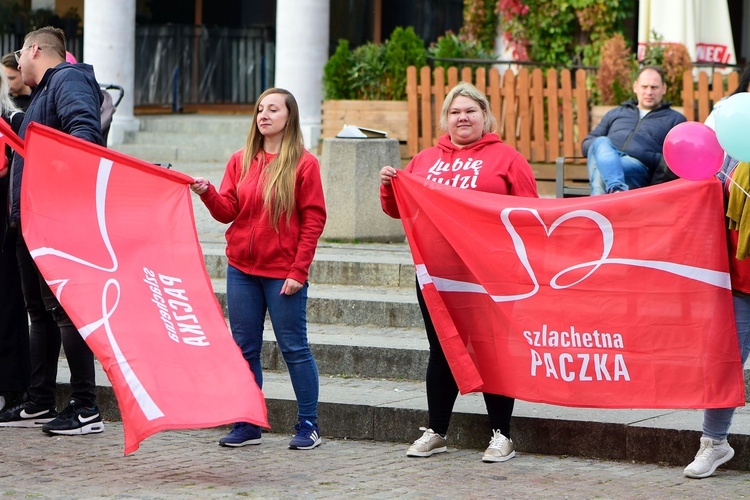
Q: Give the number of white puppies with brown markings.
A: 0